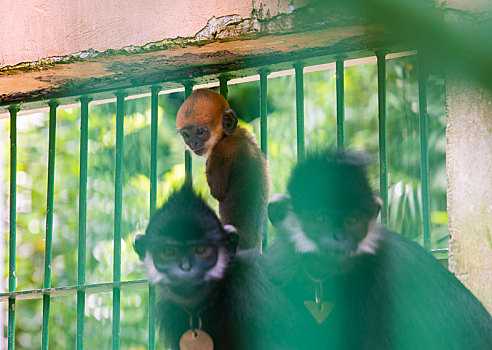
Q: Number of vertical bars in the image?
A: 12